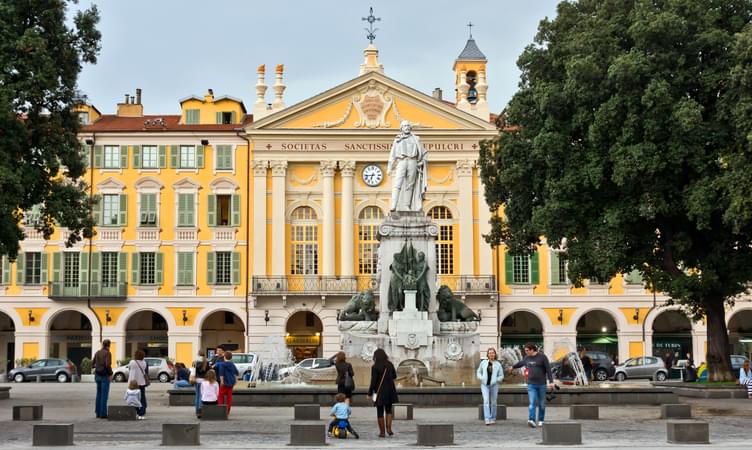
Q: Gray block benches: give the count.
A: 14